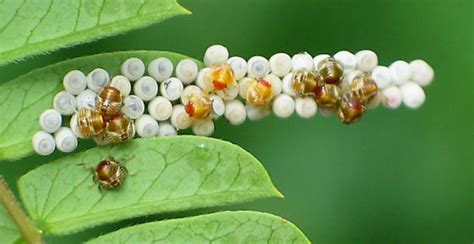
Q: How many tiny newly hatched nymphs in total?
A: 12